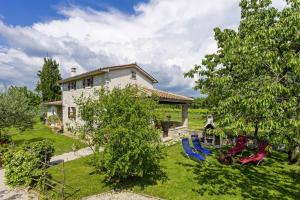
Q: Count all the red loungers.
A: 2